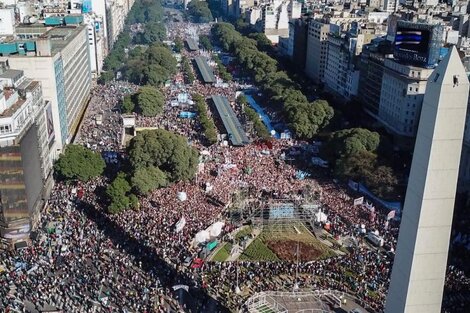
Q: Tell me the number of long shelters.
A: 3